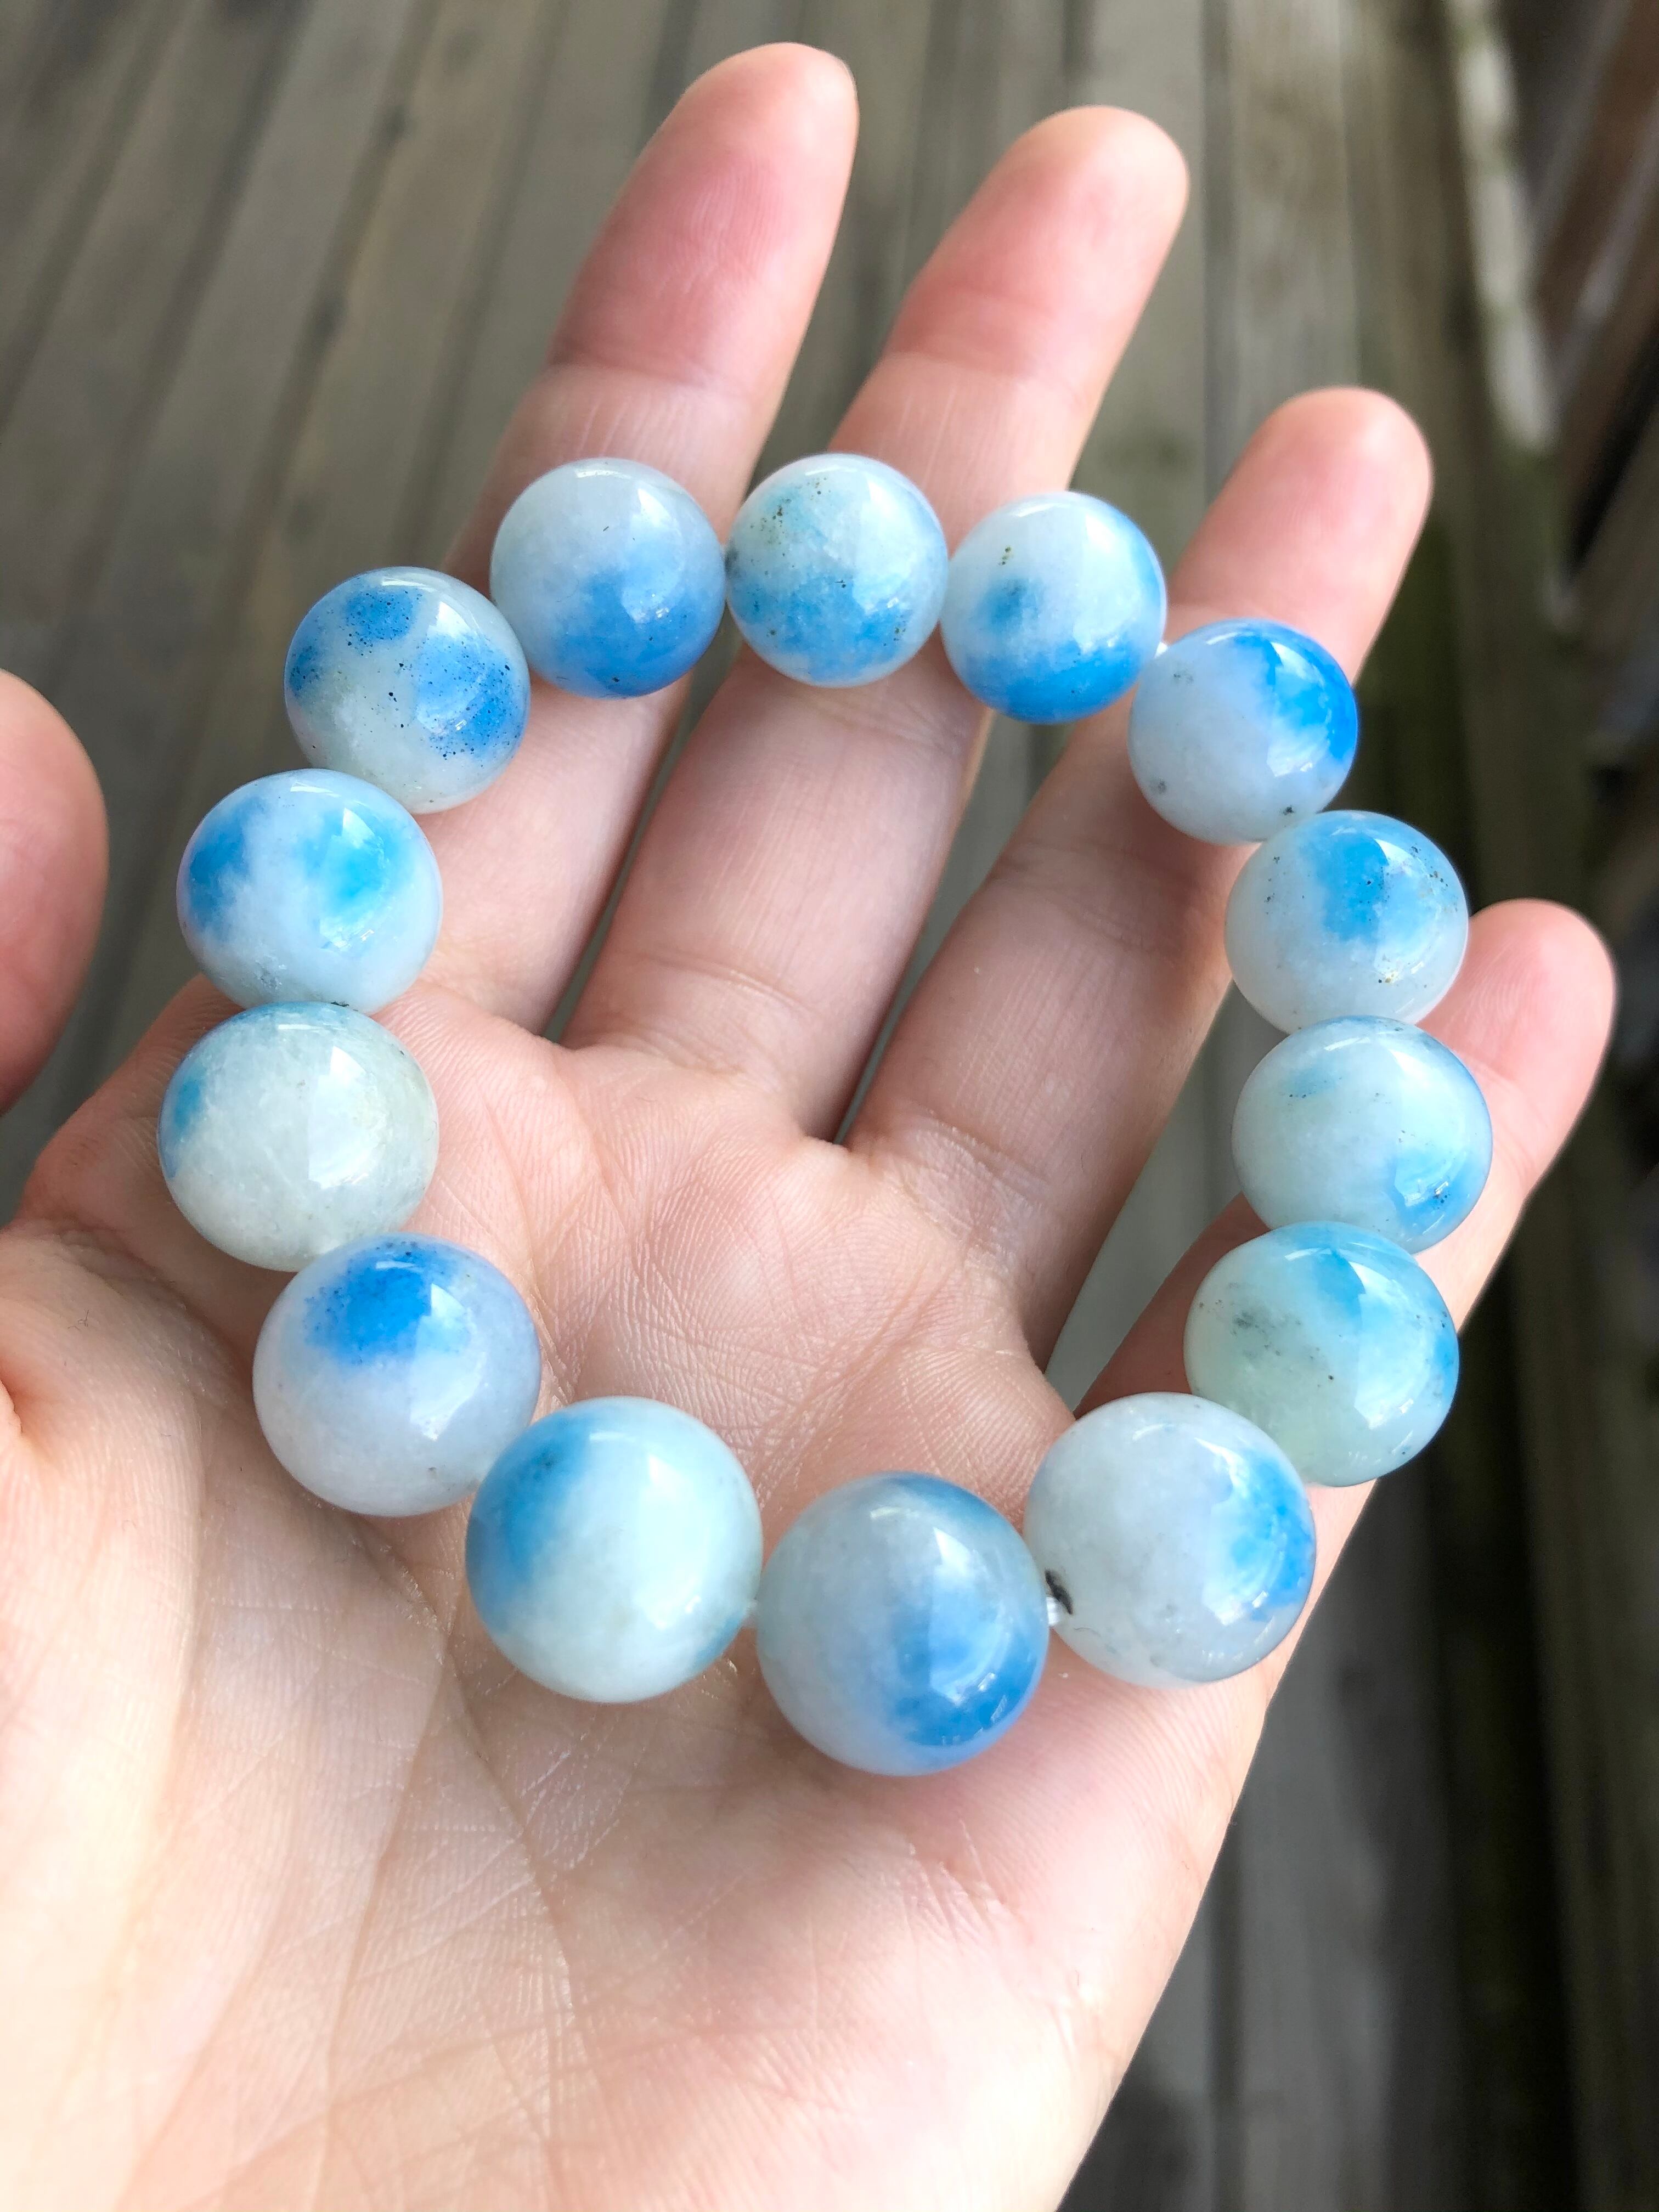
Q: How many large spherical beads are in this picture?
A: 14